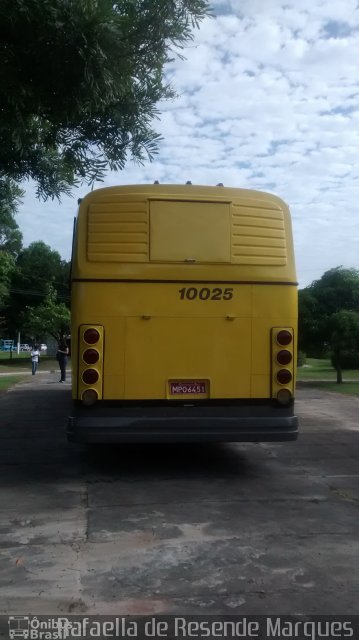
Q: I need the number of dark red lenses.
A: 6